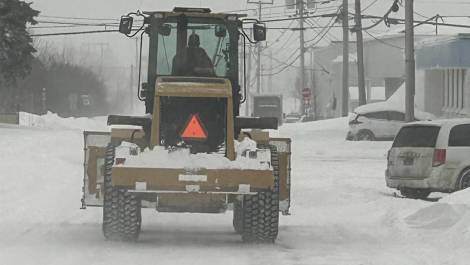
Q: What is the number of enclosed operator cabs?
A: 1